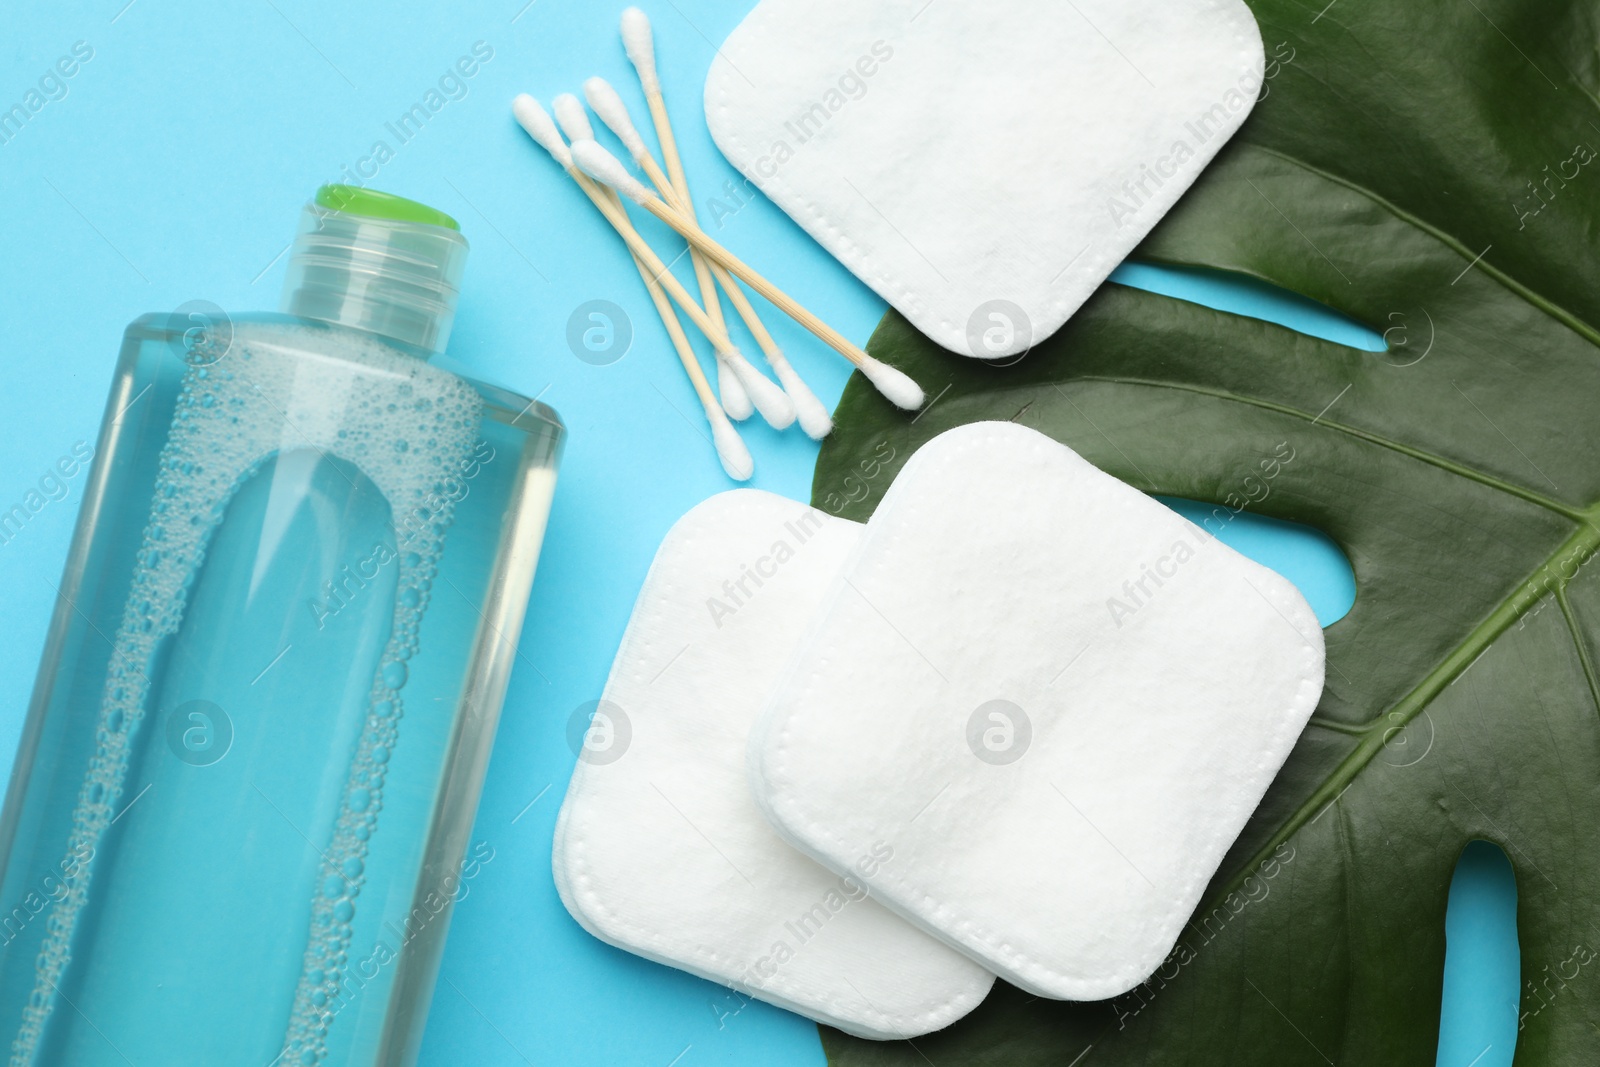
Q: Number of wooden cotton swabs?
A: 5